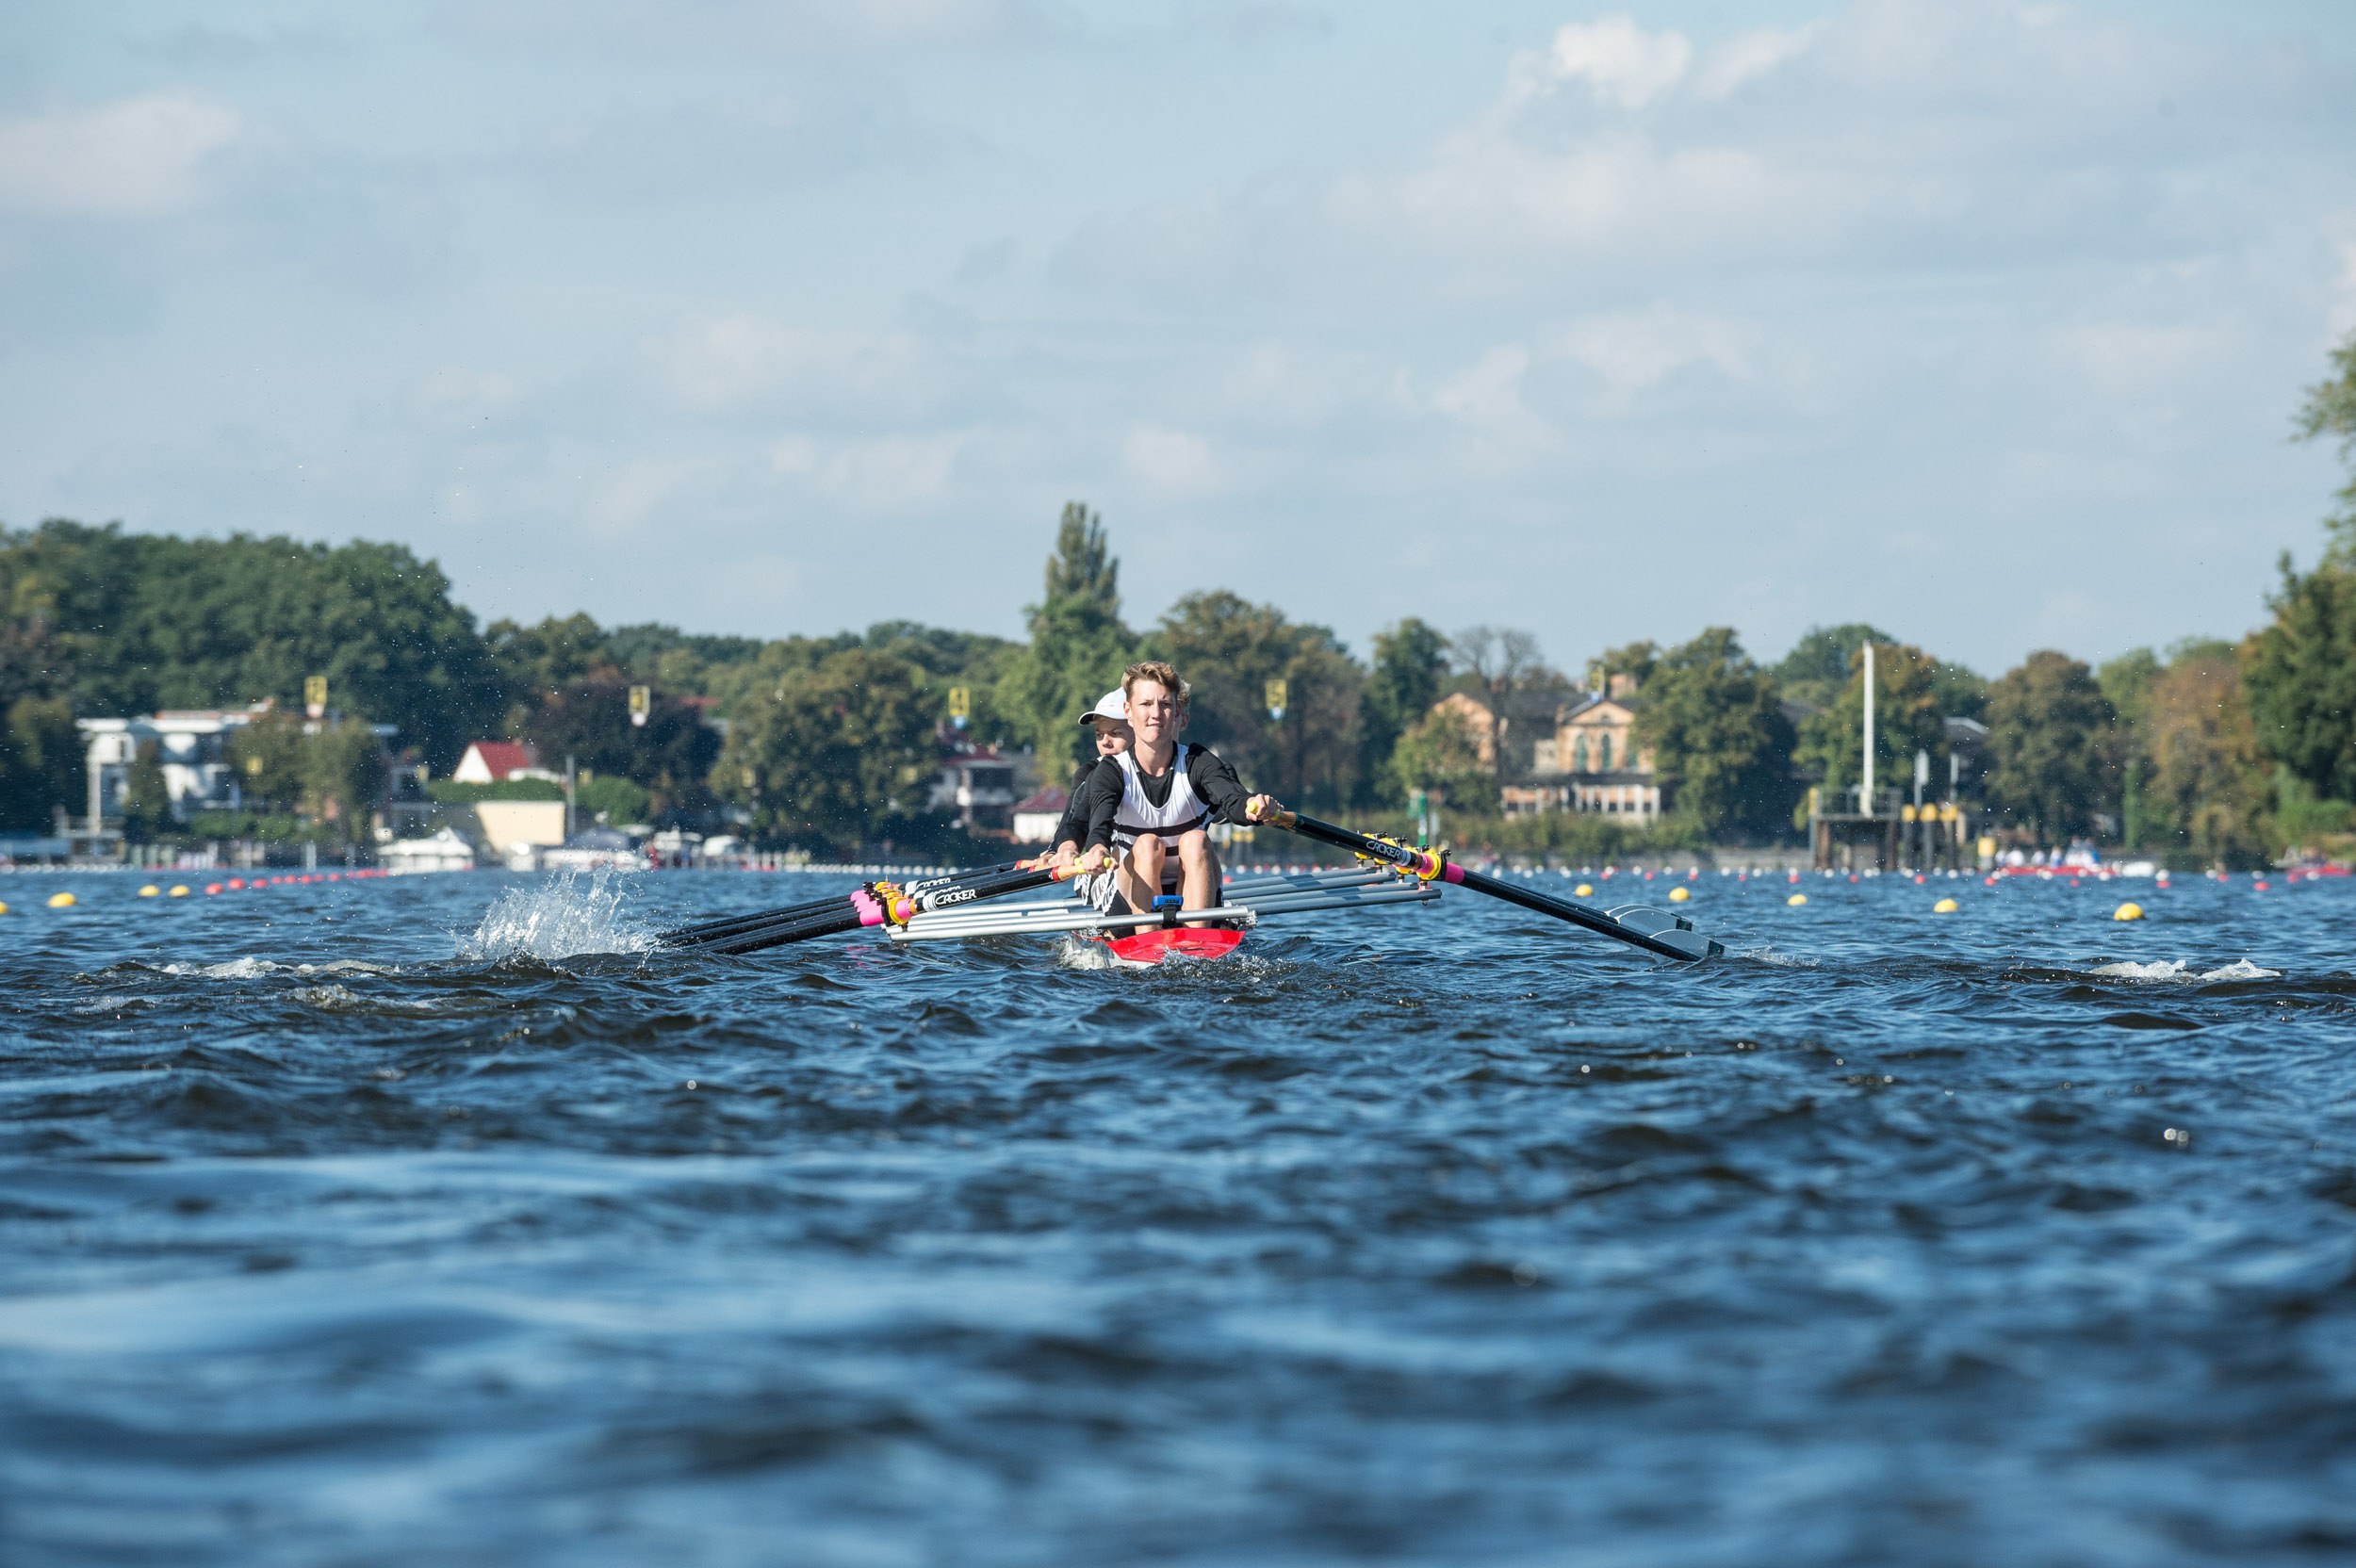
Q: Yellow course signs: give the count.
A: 5